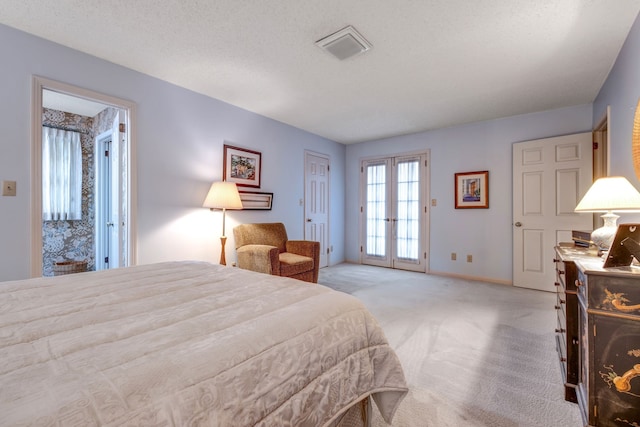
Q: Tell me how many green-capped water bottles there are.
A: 0